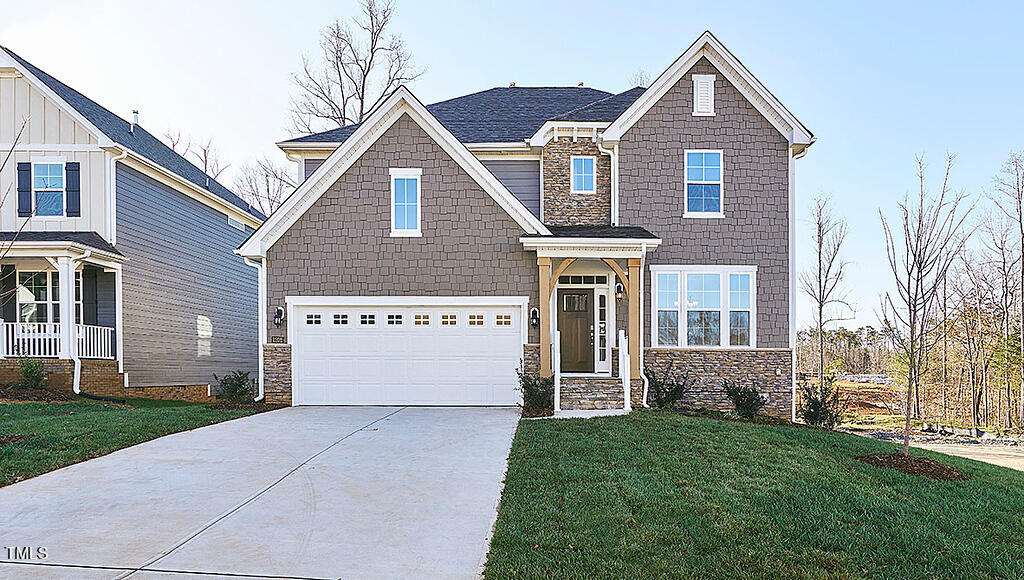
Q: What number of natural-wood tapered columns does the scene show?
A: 2